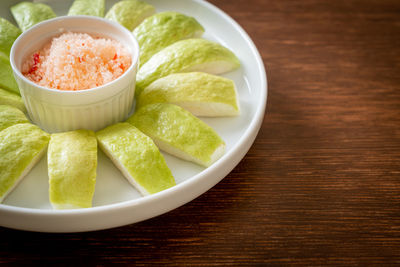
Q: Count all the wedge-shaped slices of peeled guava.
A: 14